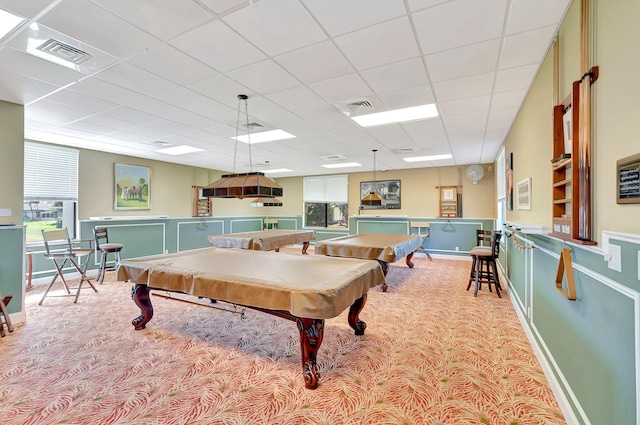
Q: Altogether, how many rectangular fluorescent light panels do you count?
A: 7